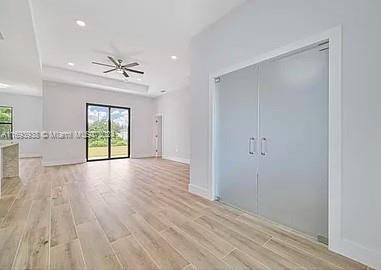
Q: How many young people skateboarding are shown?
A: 0